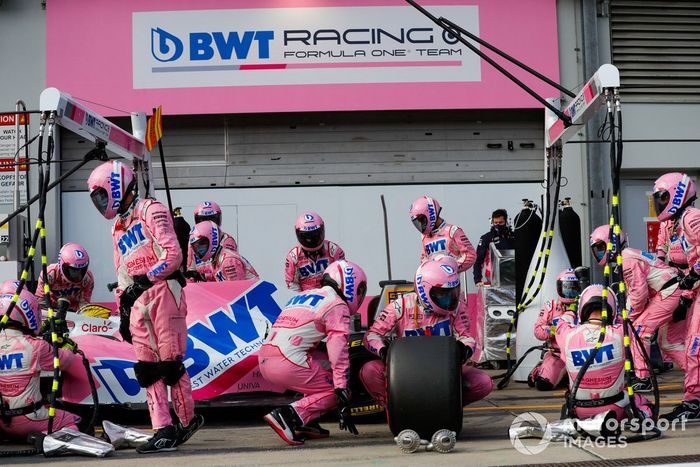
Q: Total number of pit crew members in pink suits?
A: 14